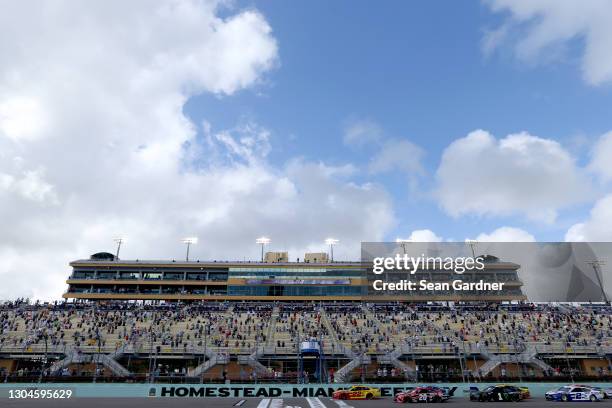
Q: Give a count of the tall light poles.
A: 7